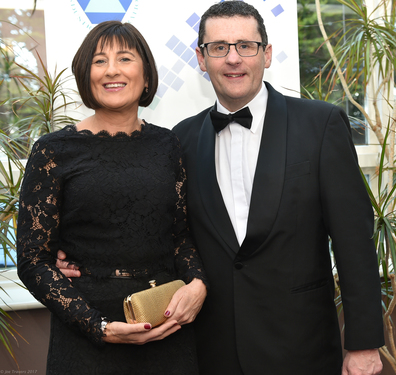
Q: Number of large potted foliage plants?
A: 2